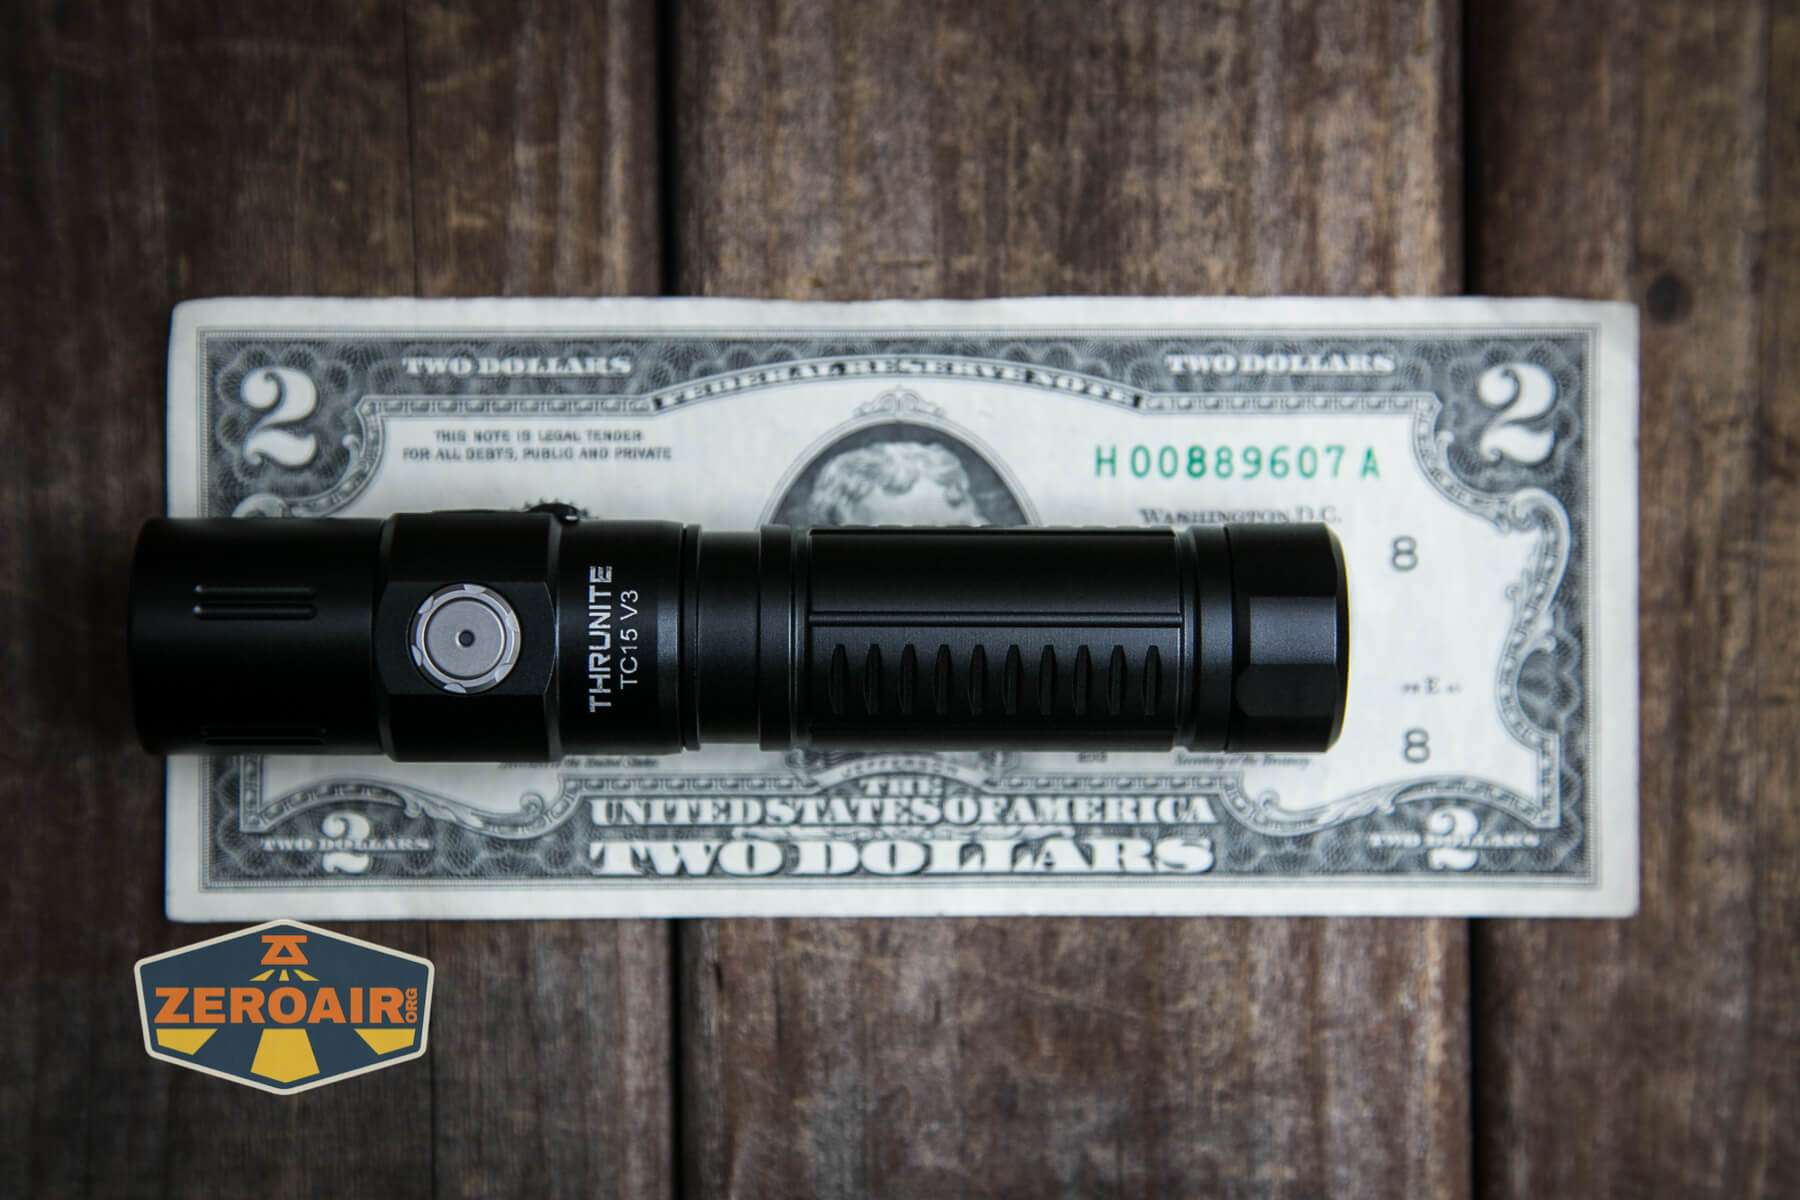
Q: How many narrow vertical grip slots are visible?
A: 10